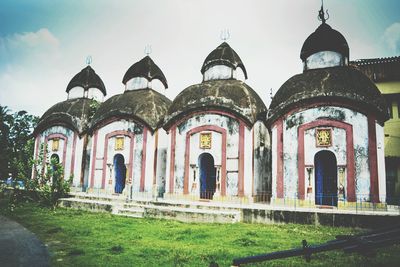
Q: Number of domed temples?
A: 4